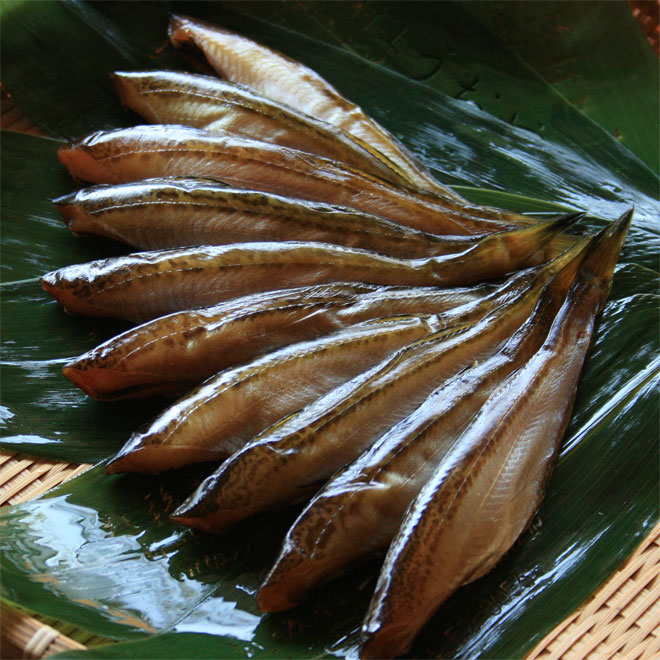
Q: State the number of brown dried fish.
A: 10